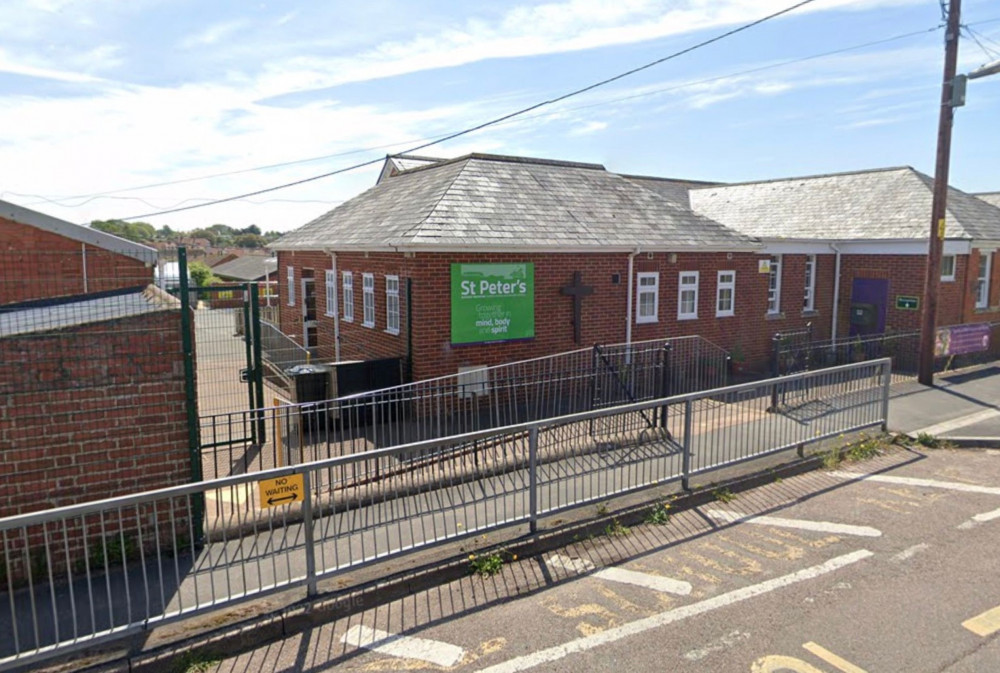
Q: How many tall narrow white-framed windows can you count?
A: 11